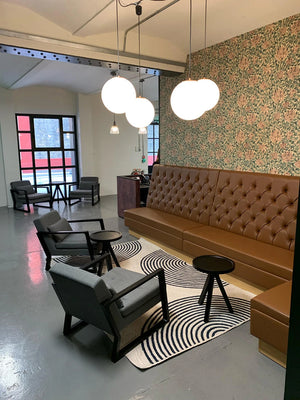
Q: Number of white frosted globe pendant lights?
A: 4